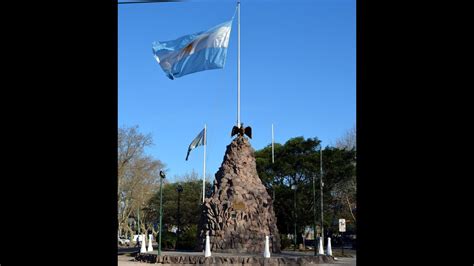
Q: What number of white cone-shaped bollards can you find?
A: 6